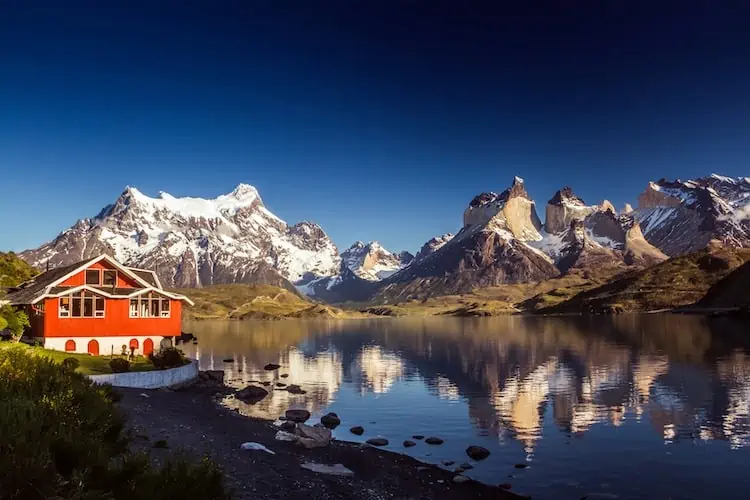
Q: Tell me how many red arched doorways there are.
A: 4